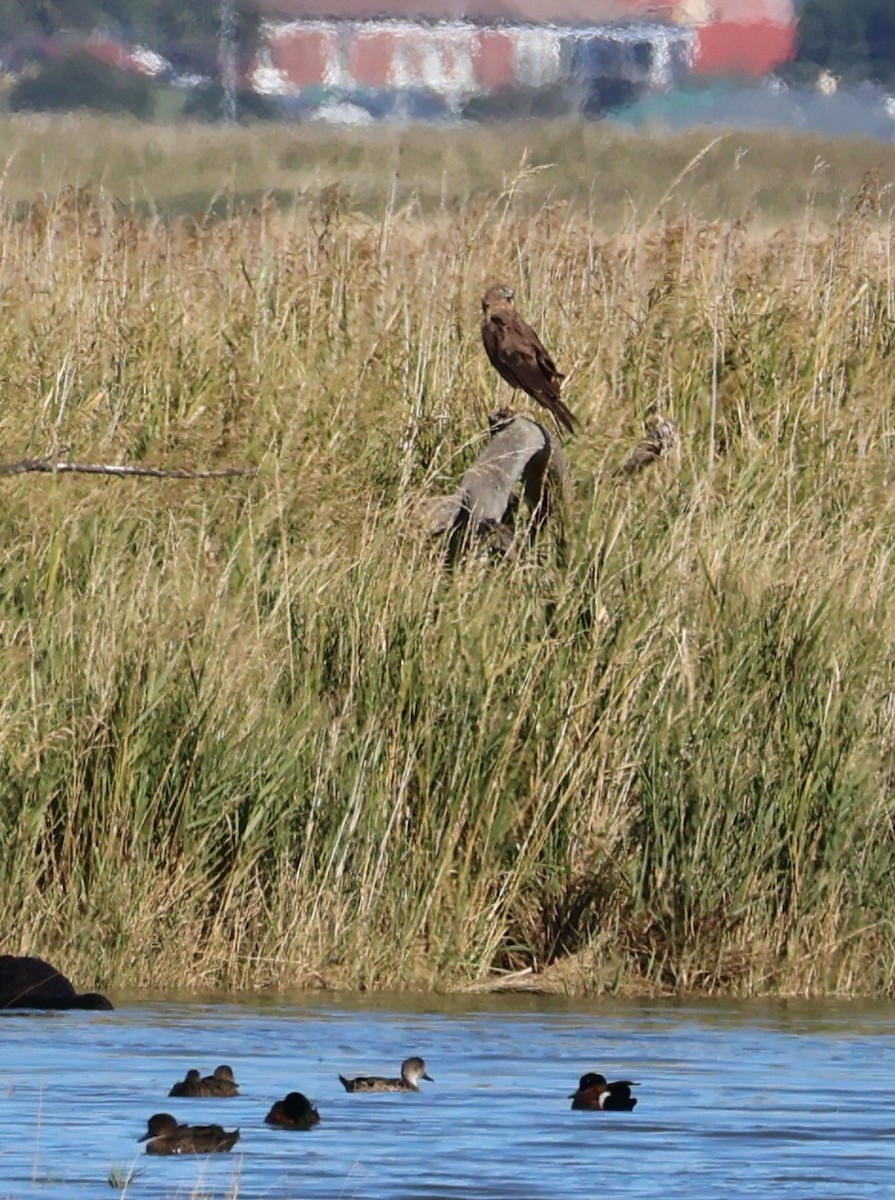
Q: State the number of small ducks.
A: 6